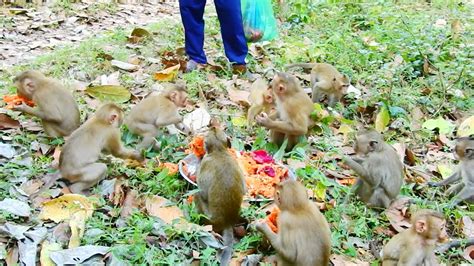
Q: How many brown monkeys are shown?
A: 11